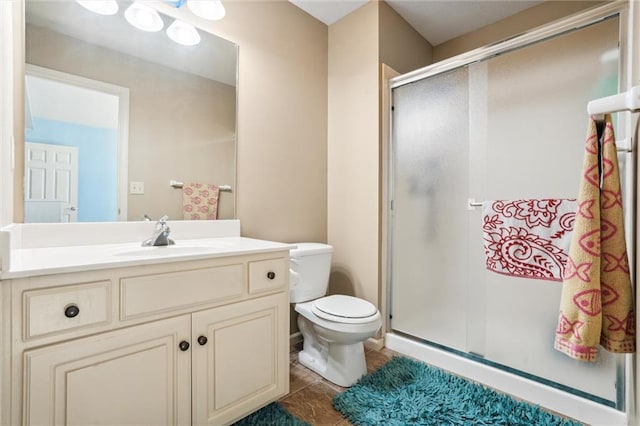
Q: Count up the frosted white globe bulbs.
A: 4